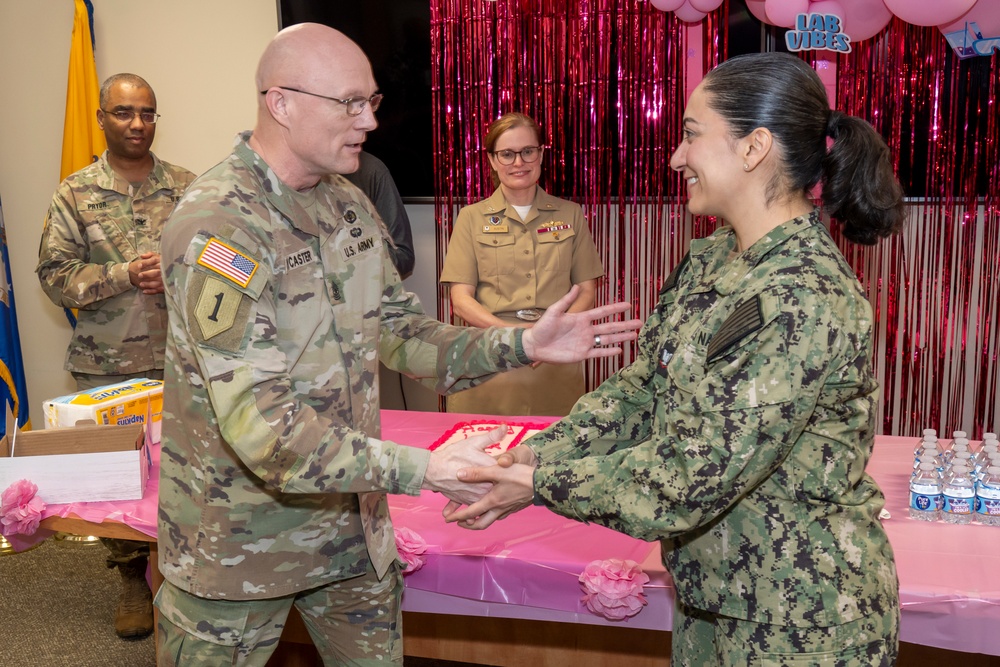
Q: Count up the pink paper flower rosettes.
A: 3